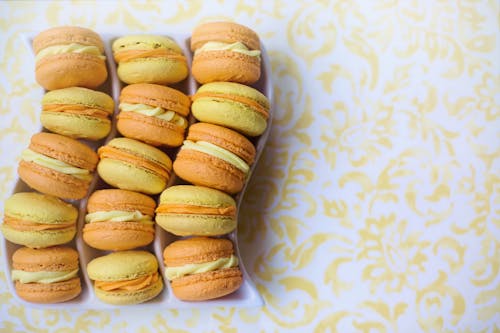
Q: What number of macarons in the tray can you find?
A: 15